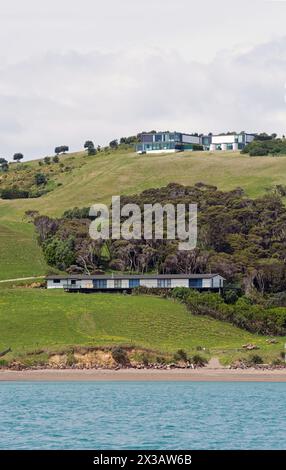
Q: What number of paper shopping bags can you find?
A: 0